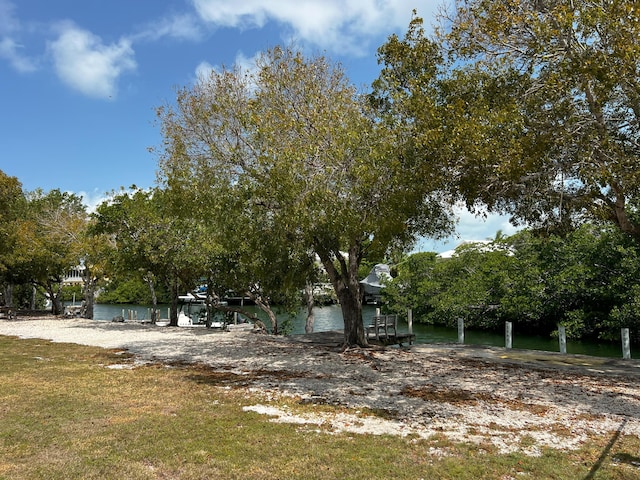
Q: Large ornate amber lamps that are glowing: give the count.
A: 0